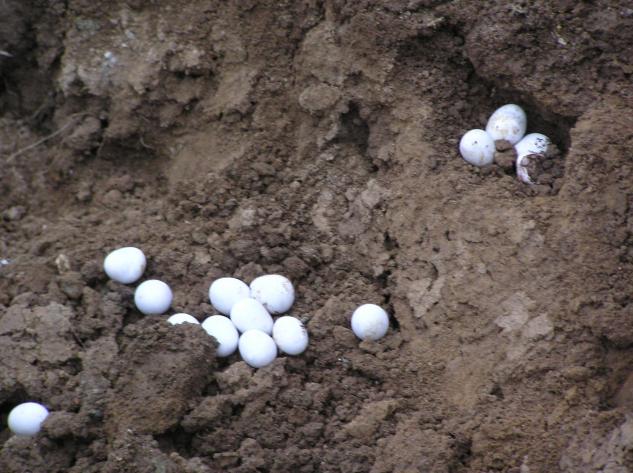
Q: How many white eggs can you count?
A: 14